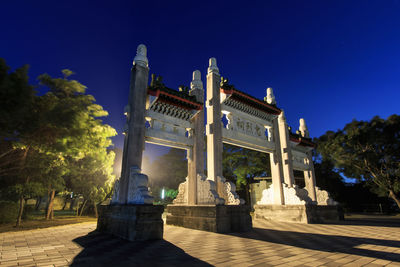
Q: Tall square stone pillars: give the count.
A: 6